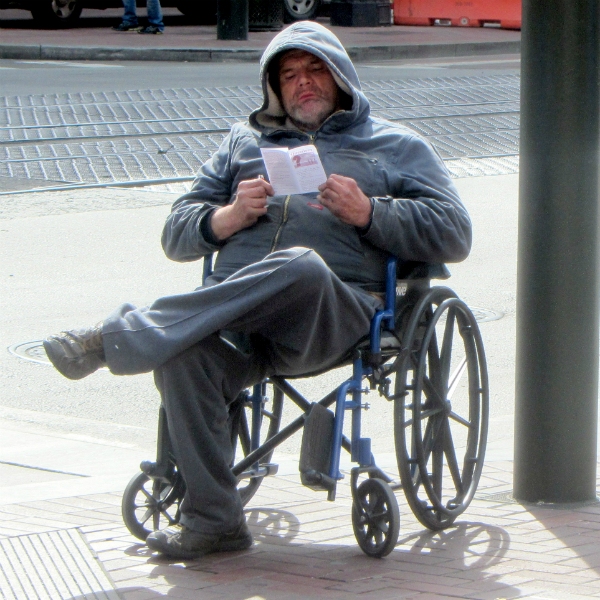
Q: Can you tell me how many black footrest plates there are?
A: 2